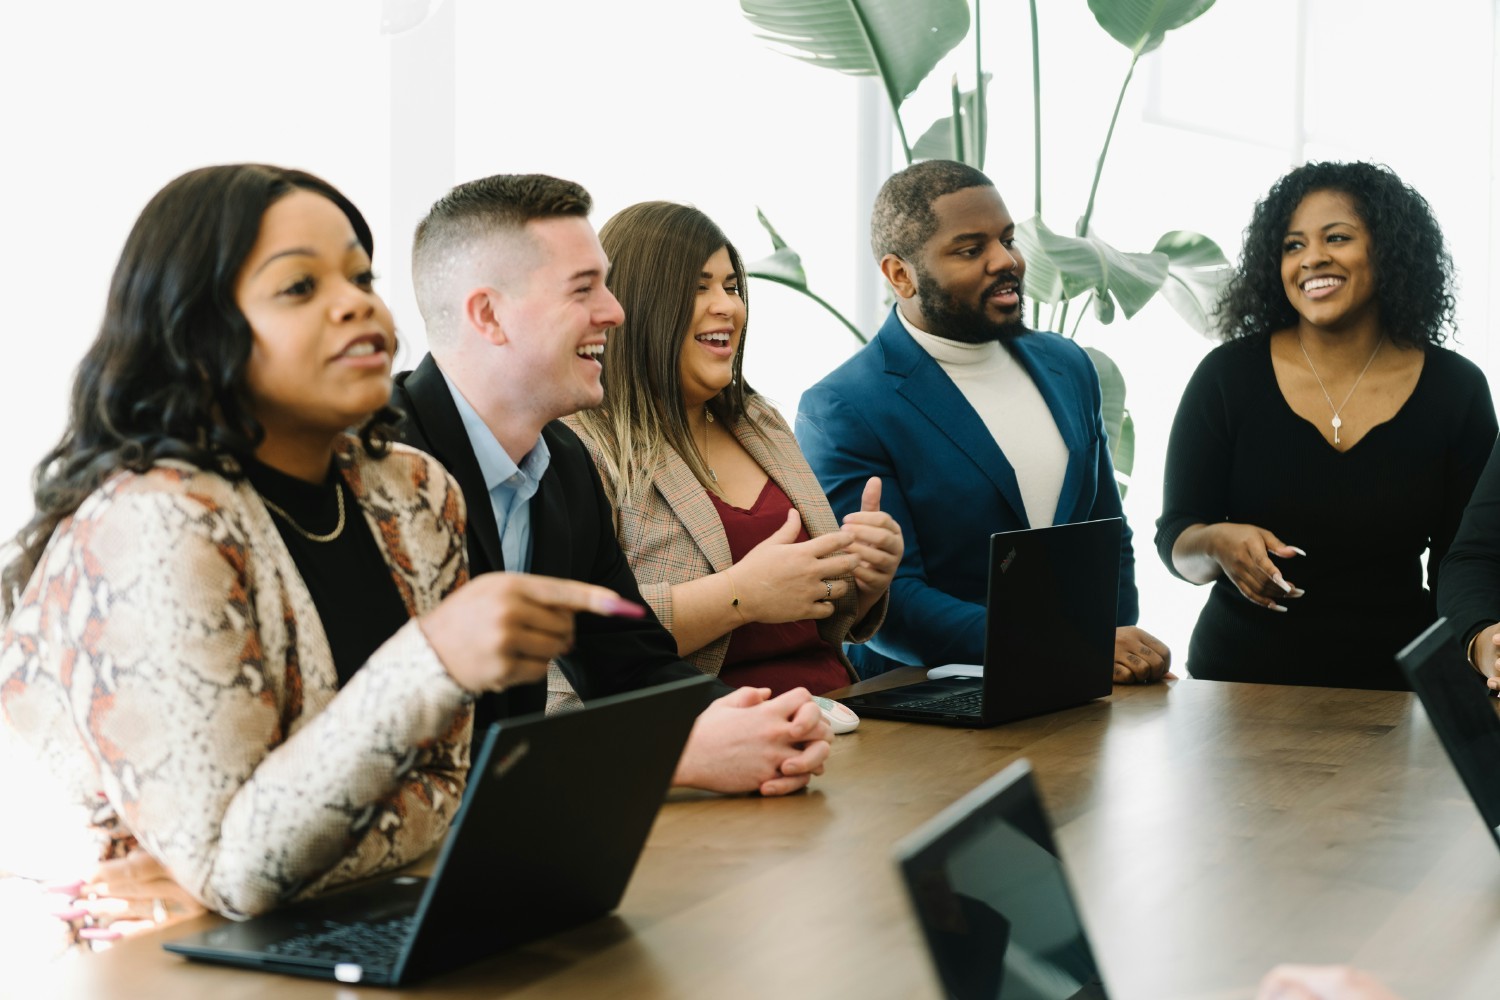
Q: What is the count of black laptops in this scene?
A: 4